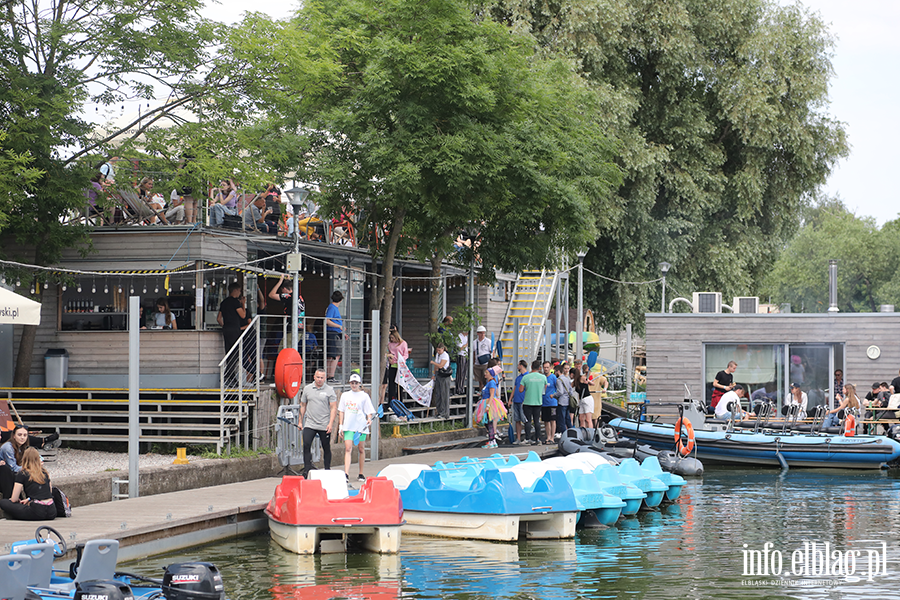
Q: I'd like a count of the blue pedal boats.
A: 5